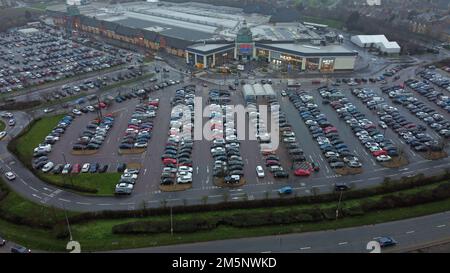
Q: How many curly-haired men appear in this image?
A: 0